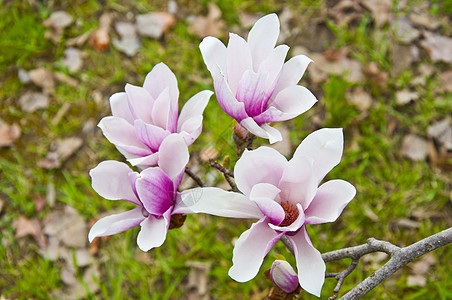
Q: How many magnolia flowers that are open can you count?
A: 4